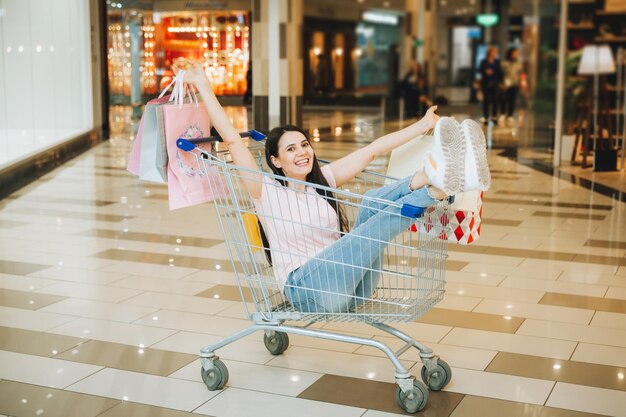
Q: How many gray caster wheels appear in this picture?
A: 4